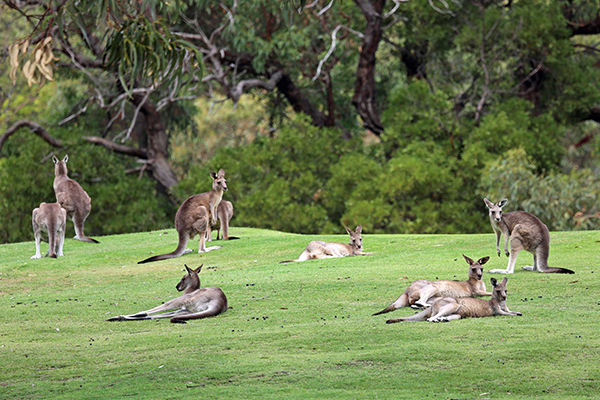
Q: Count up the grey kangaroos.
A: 9